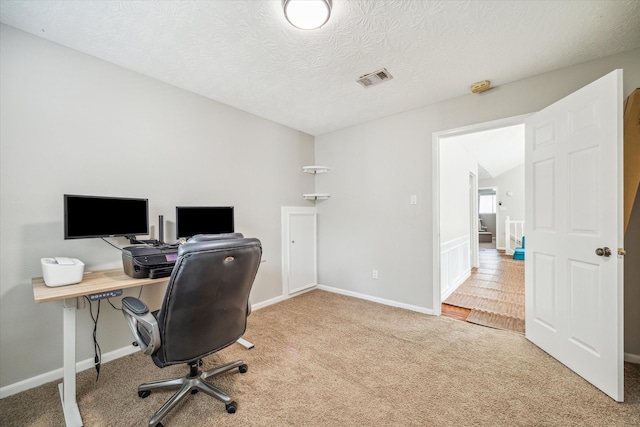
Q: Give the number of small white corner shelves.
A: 2